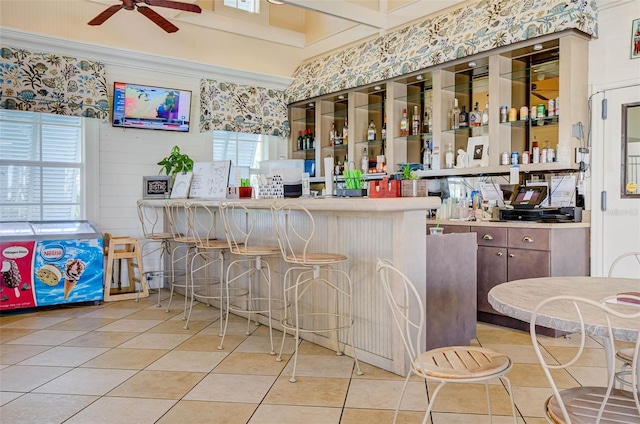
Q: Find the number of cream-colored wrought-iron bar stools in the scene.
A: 5